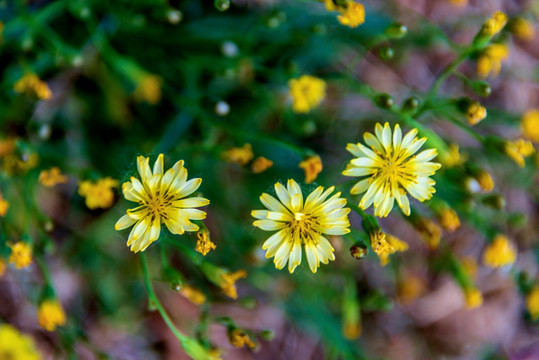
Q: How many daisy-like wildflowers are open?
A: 3